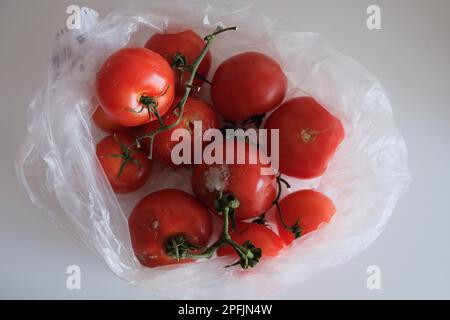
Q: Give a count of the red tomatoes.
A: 11